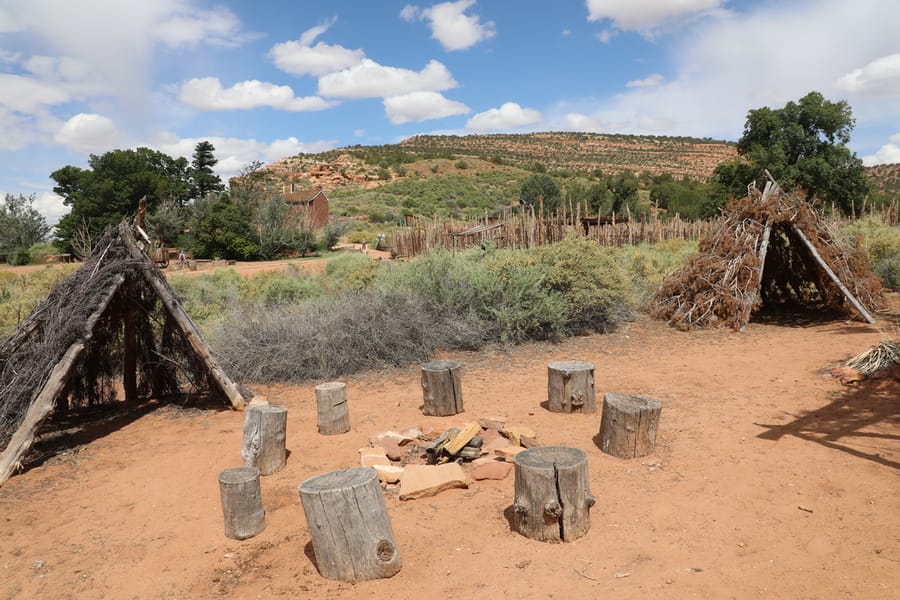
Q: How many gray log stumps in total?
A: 8